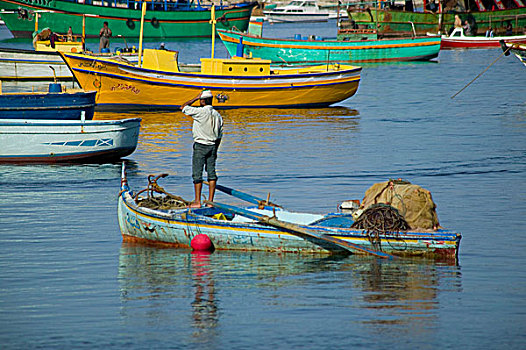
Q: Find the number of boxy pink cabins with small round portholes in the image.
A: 0